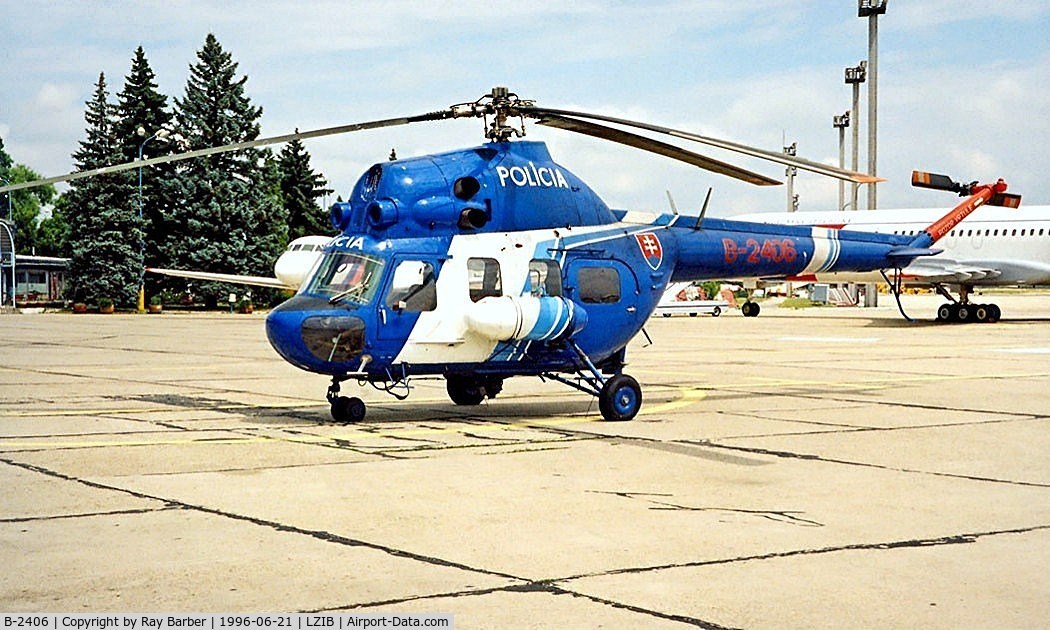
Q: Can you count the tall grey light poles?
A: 4